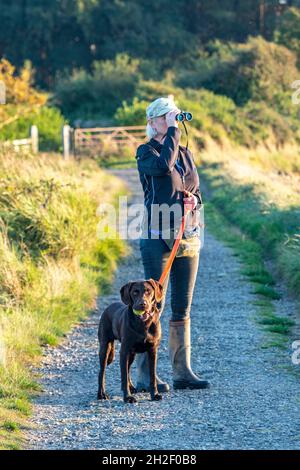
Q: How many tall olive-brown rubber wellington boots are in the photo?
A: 2